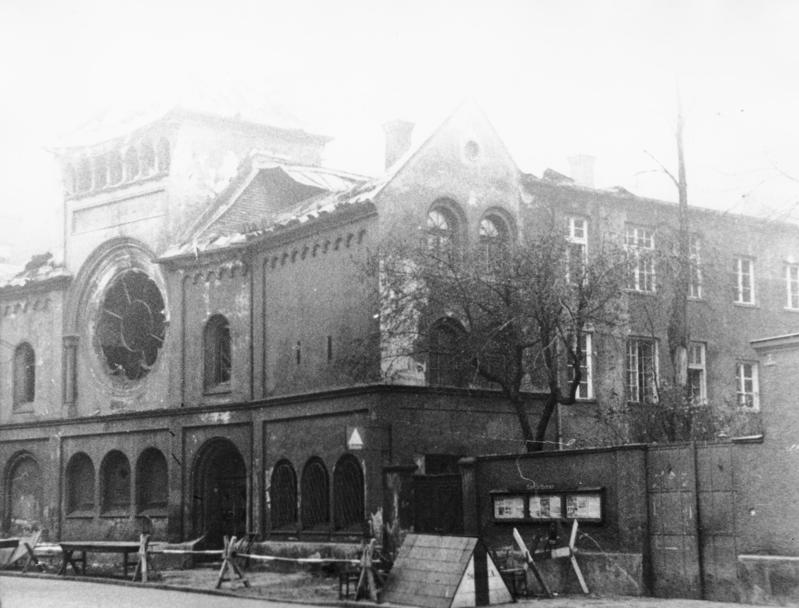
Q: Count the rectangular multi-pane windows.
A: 9